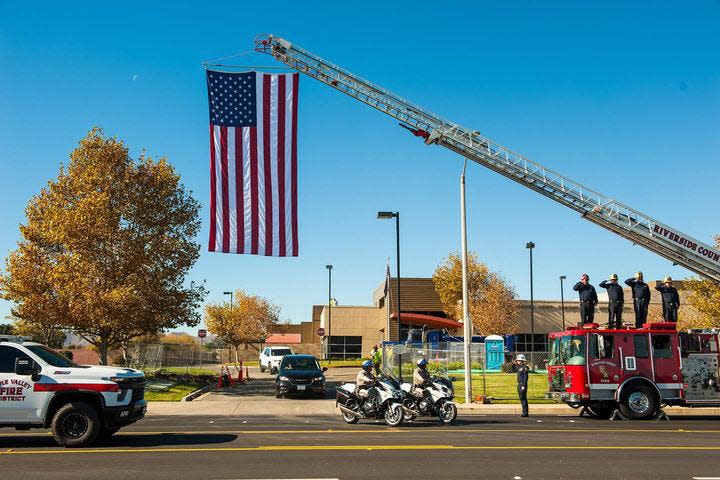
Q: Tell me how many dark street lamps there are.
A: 5